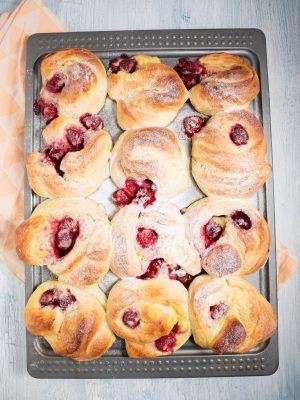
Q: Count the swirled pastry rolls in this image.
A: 12